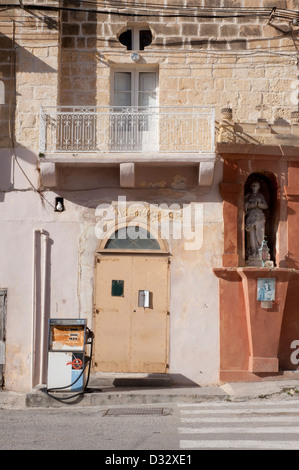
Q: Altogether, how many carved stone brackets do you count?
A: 3